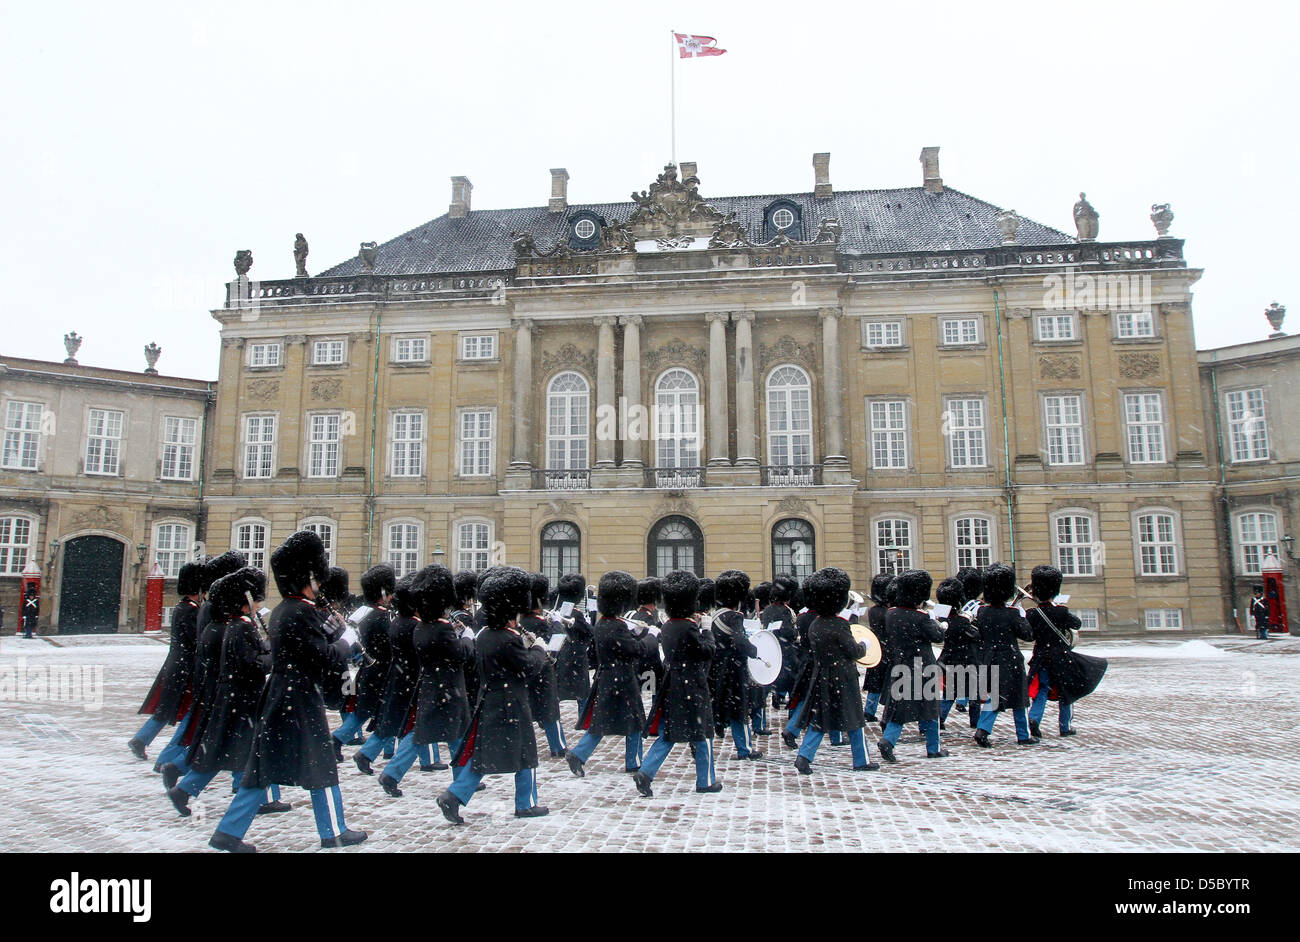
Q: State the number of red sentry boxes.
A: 3